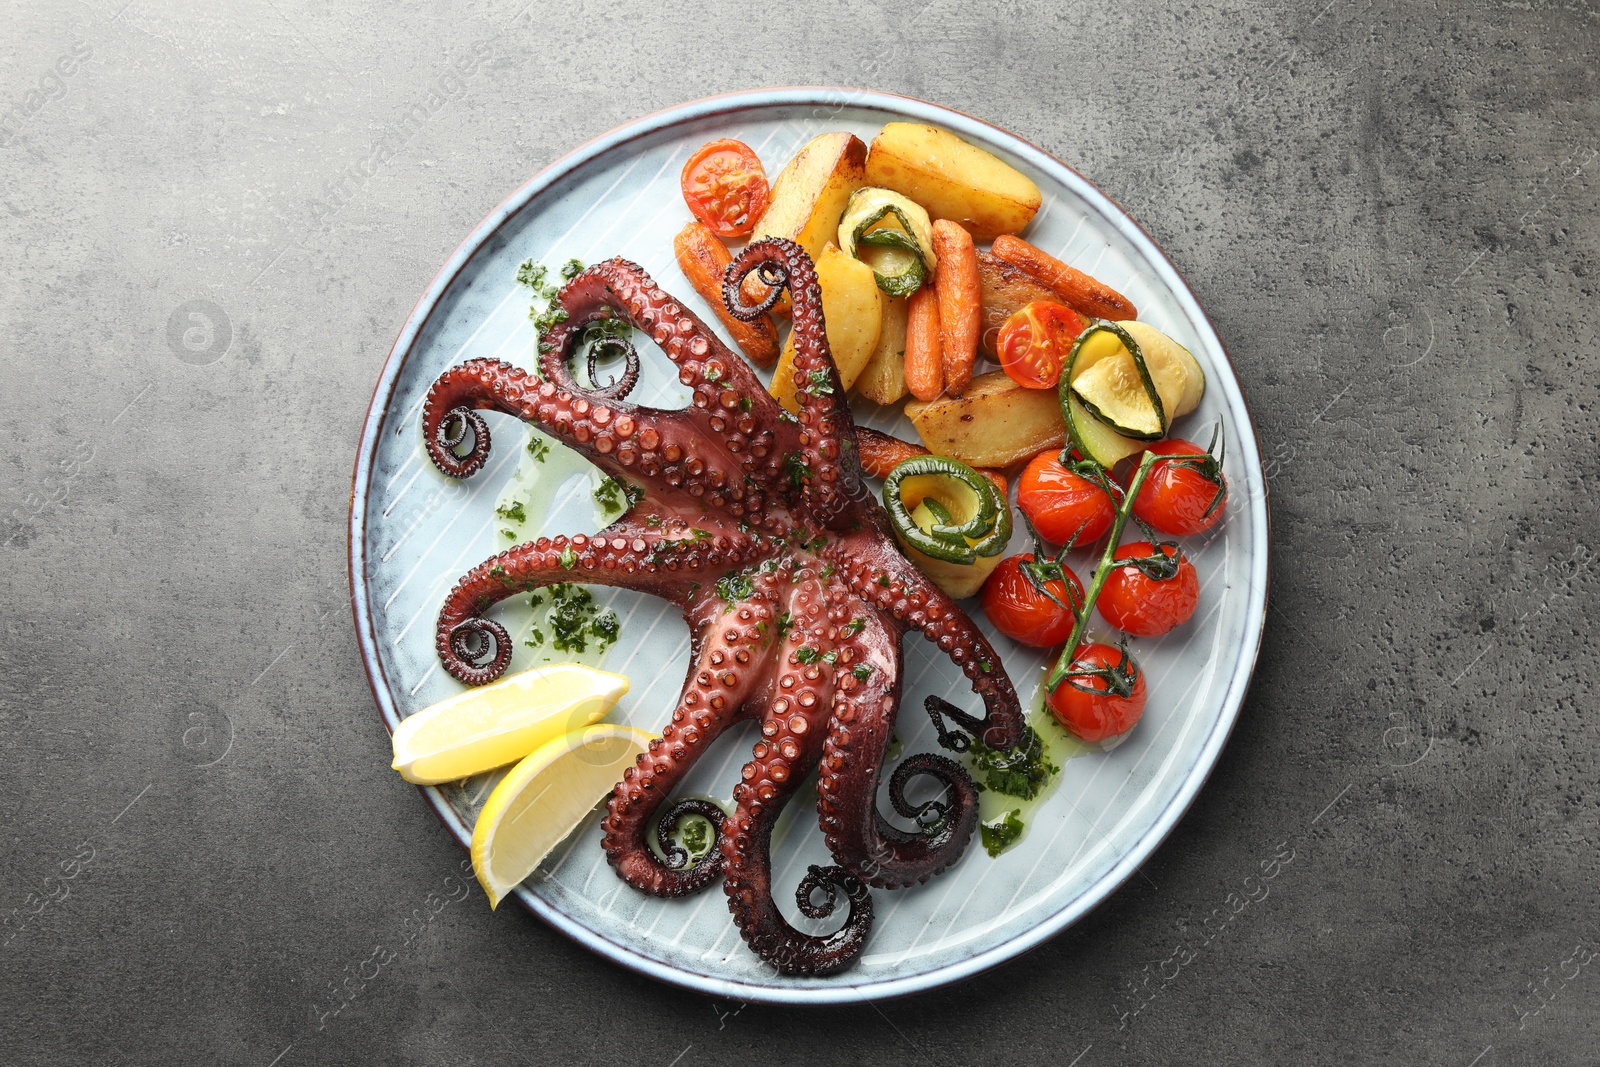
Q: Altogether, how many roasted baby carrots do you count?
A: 5